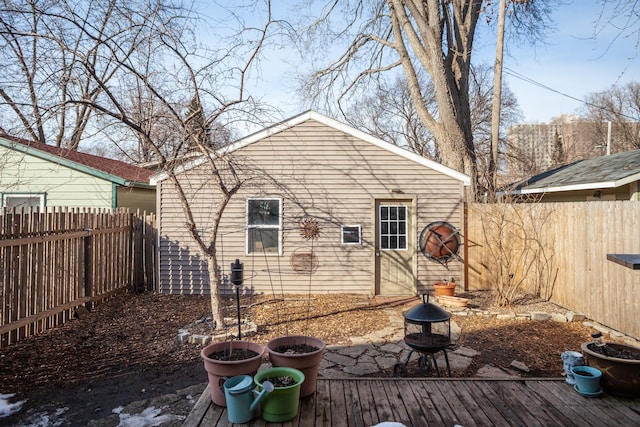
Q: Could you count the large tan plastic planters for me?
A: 2